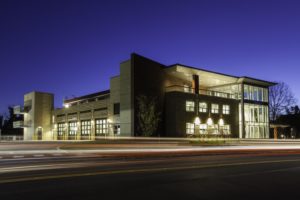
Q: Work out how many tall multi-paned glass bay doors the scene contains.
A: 4